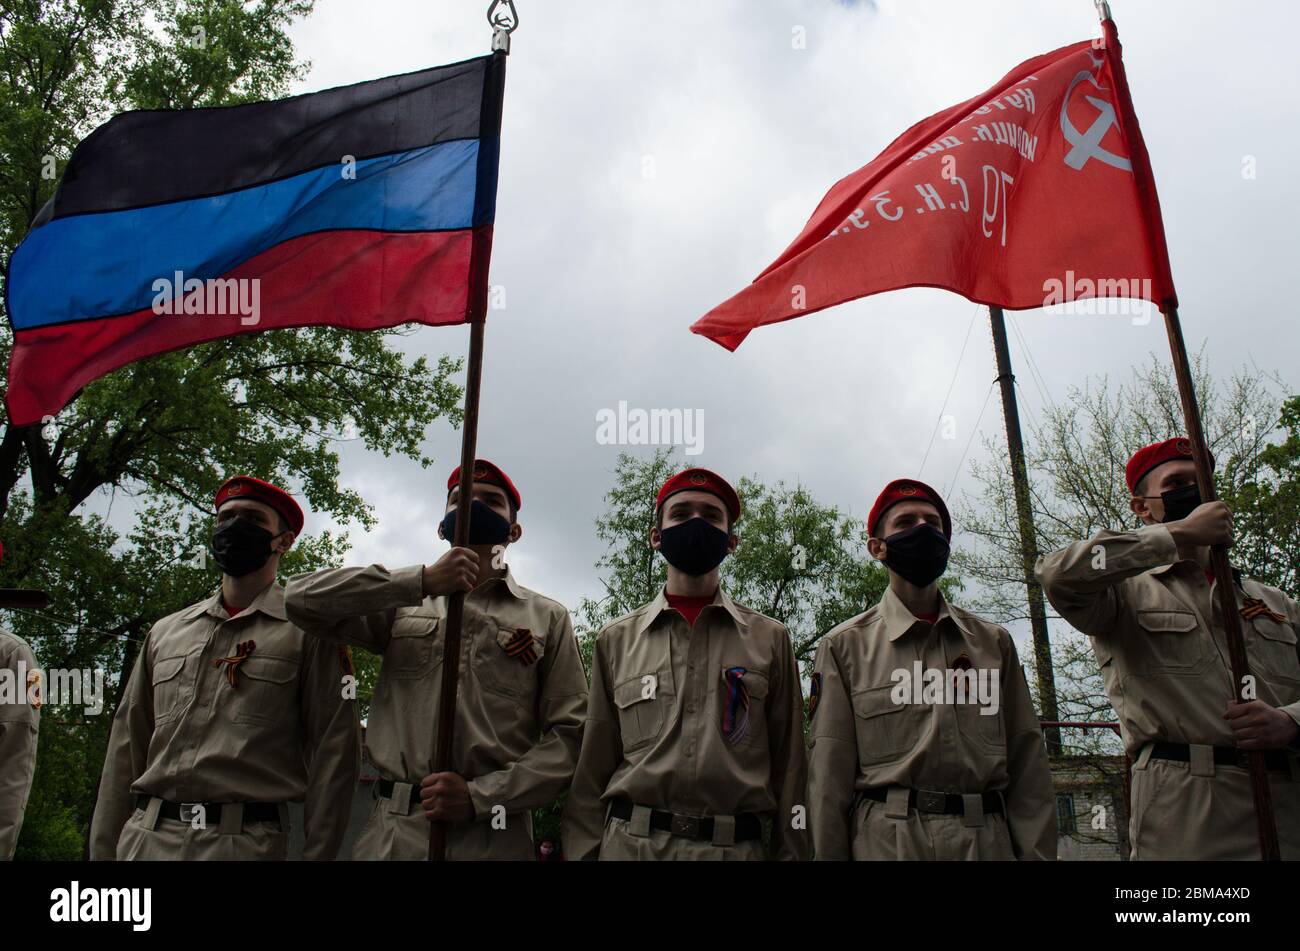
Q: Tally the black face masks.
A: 5